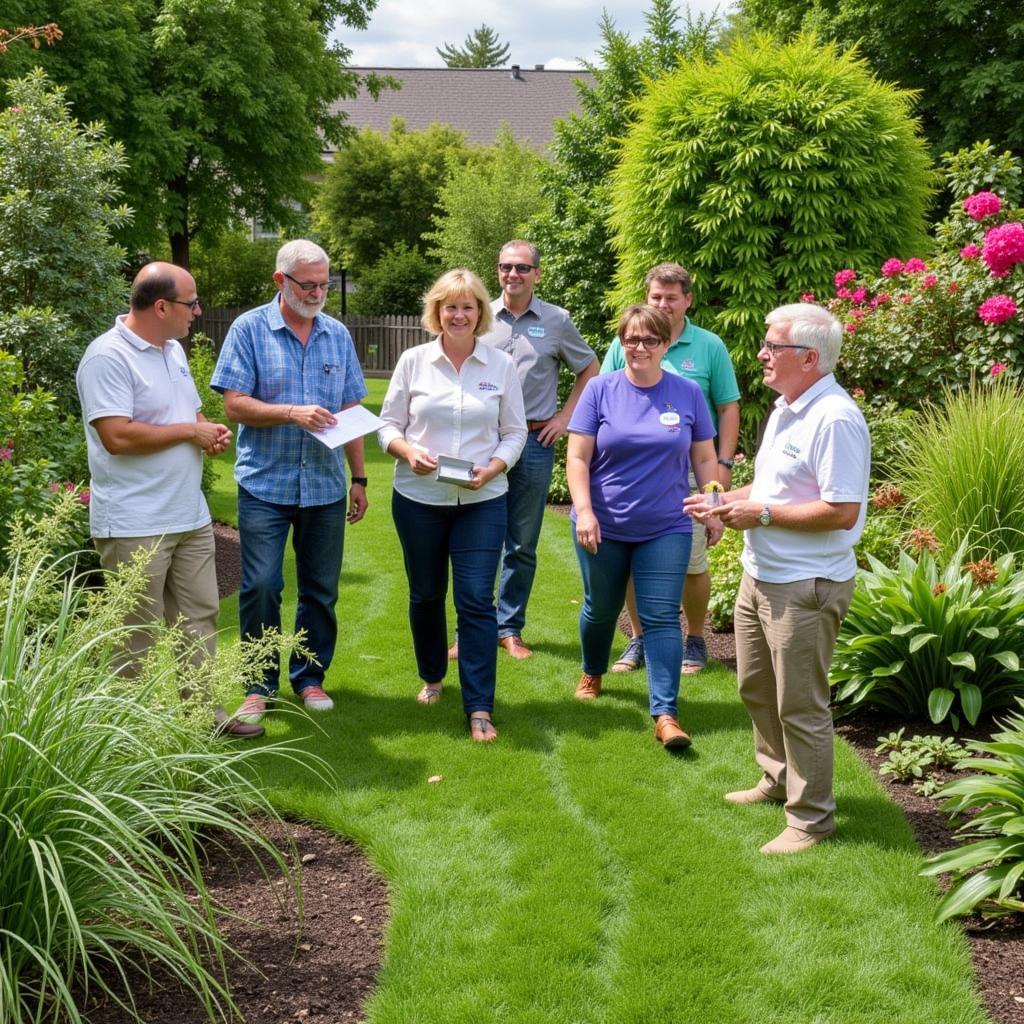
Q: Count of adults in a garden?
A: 7